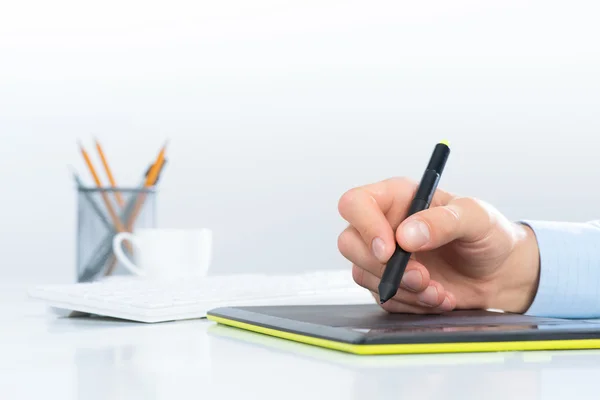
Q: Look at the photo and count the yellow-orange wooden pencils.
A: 3